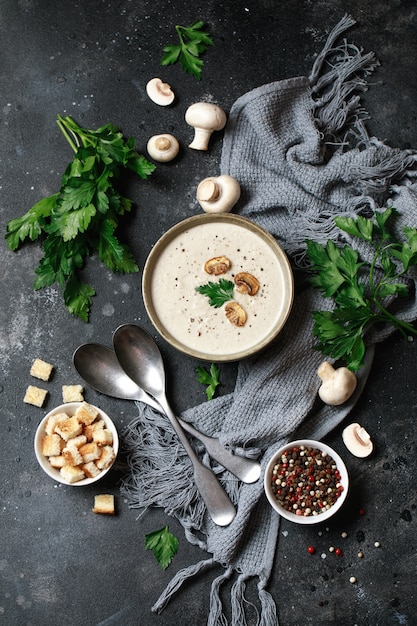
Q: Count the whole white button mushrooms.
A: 4